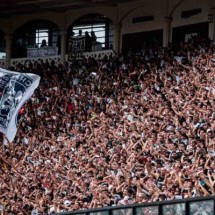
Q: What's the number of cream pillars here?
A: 5